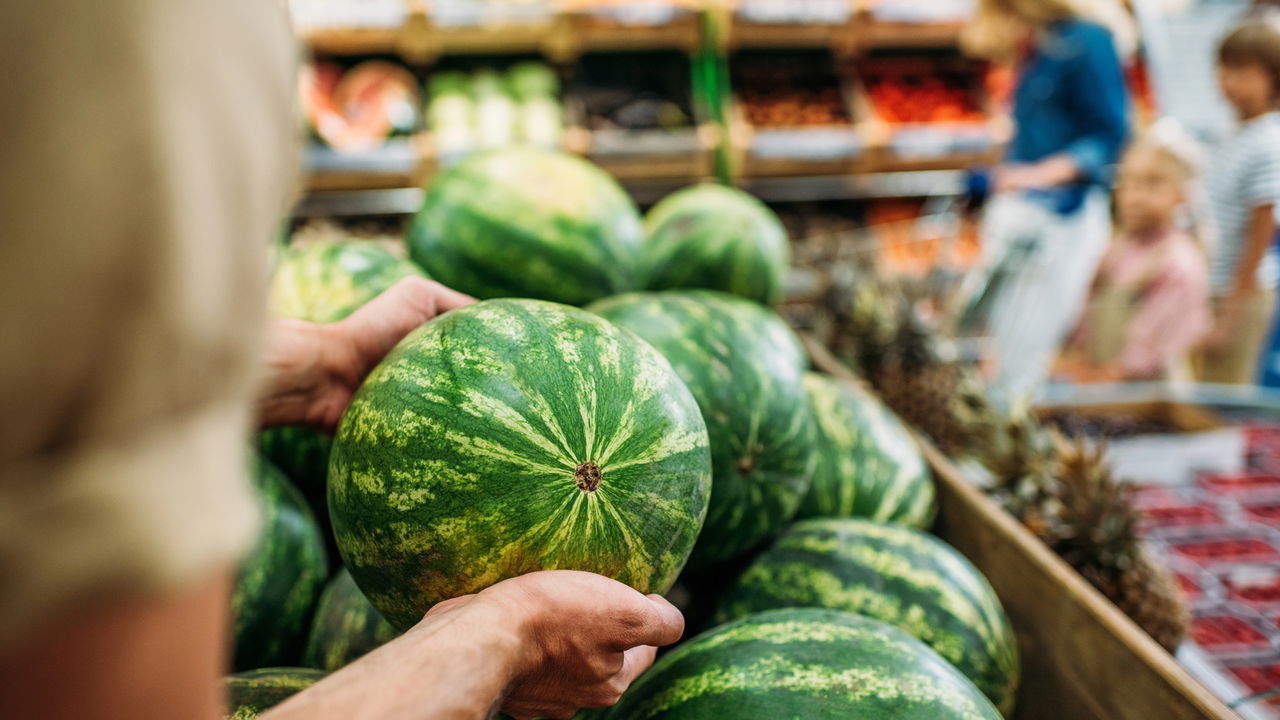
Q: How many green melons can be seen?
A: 12